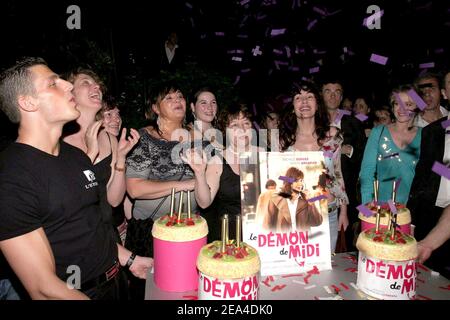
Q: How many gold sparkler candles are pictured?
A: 12